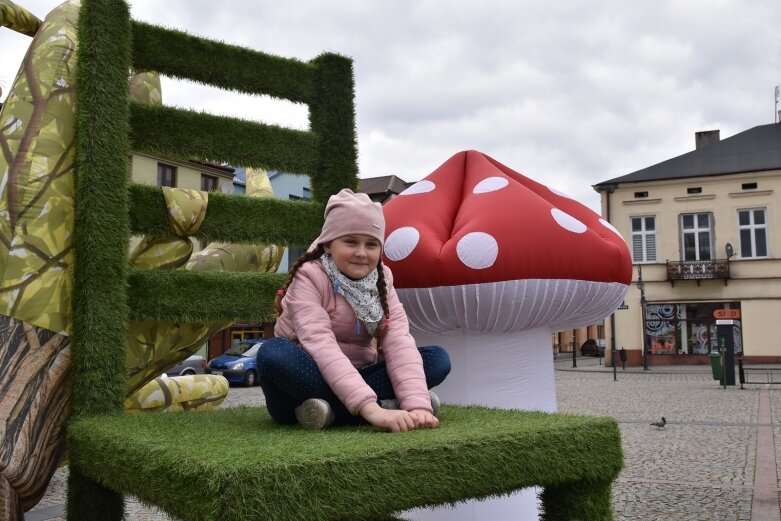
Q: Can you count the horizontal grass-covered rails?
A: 4